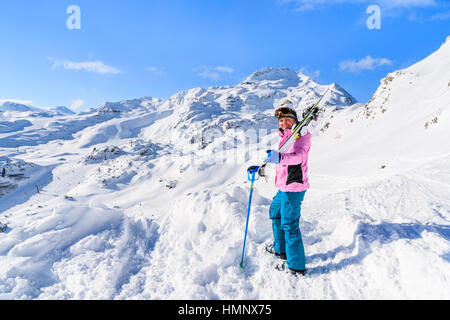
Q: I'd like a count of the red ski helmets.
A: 0